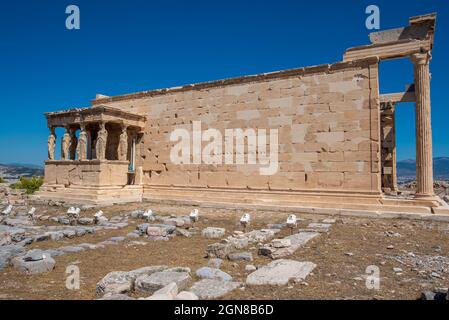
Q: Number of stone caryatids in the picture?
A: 5